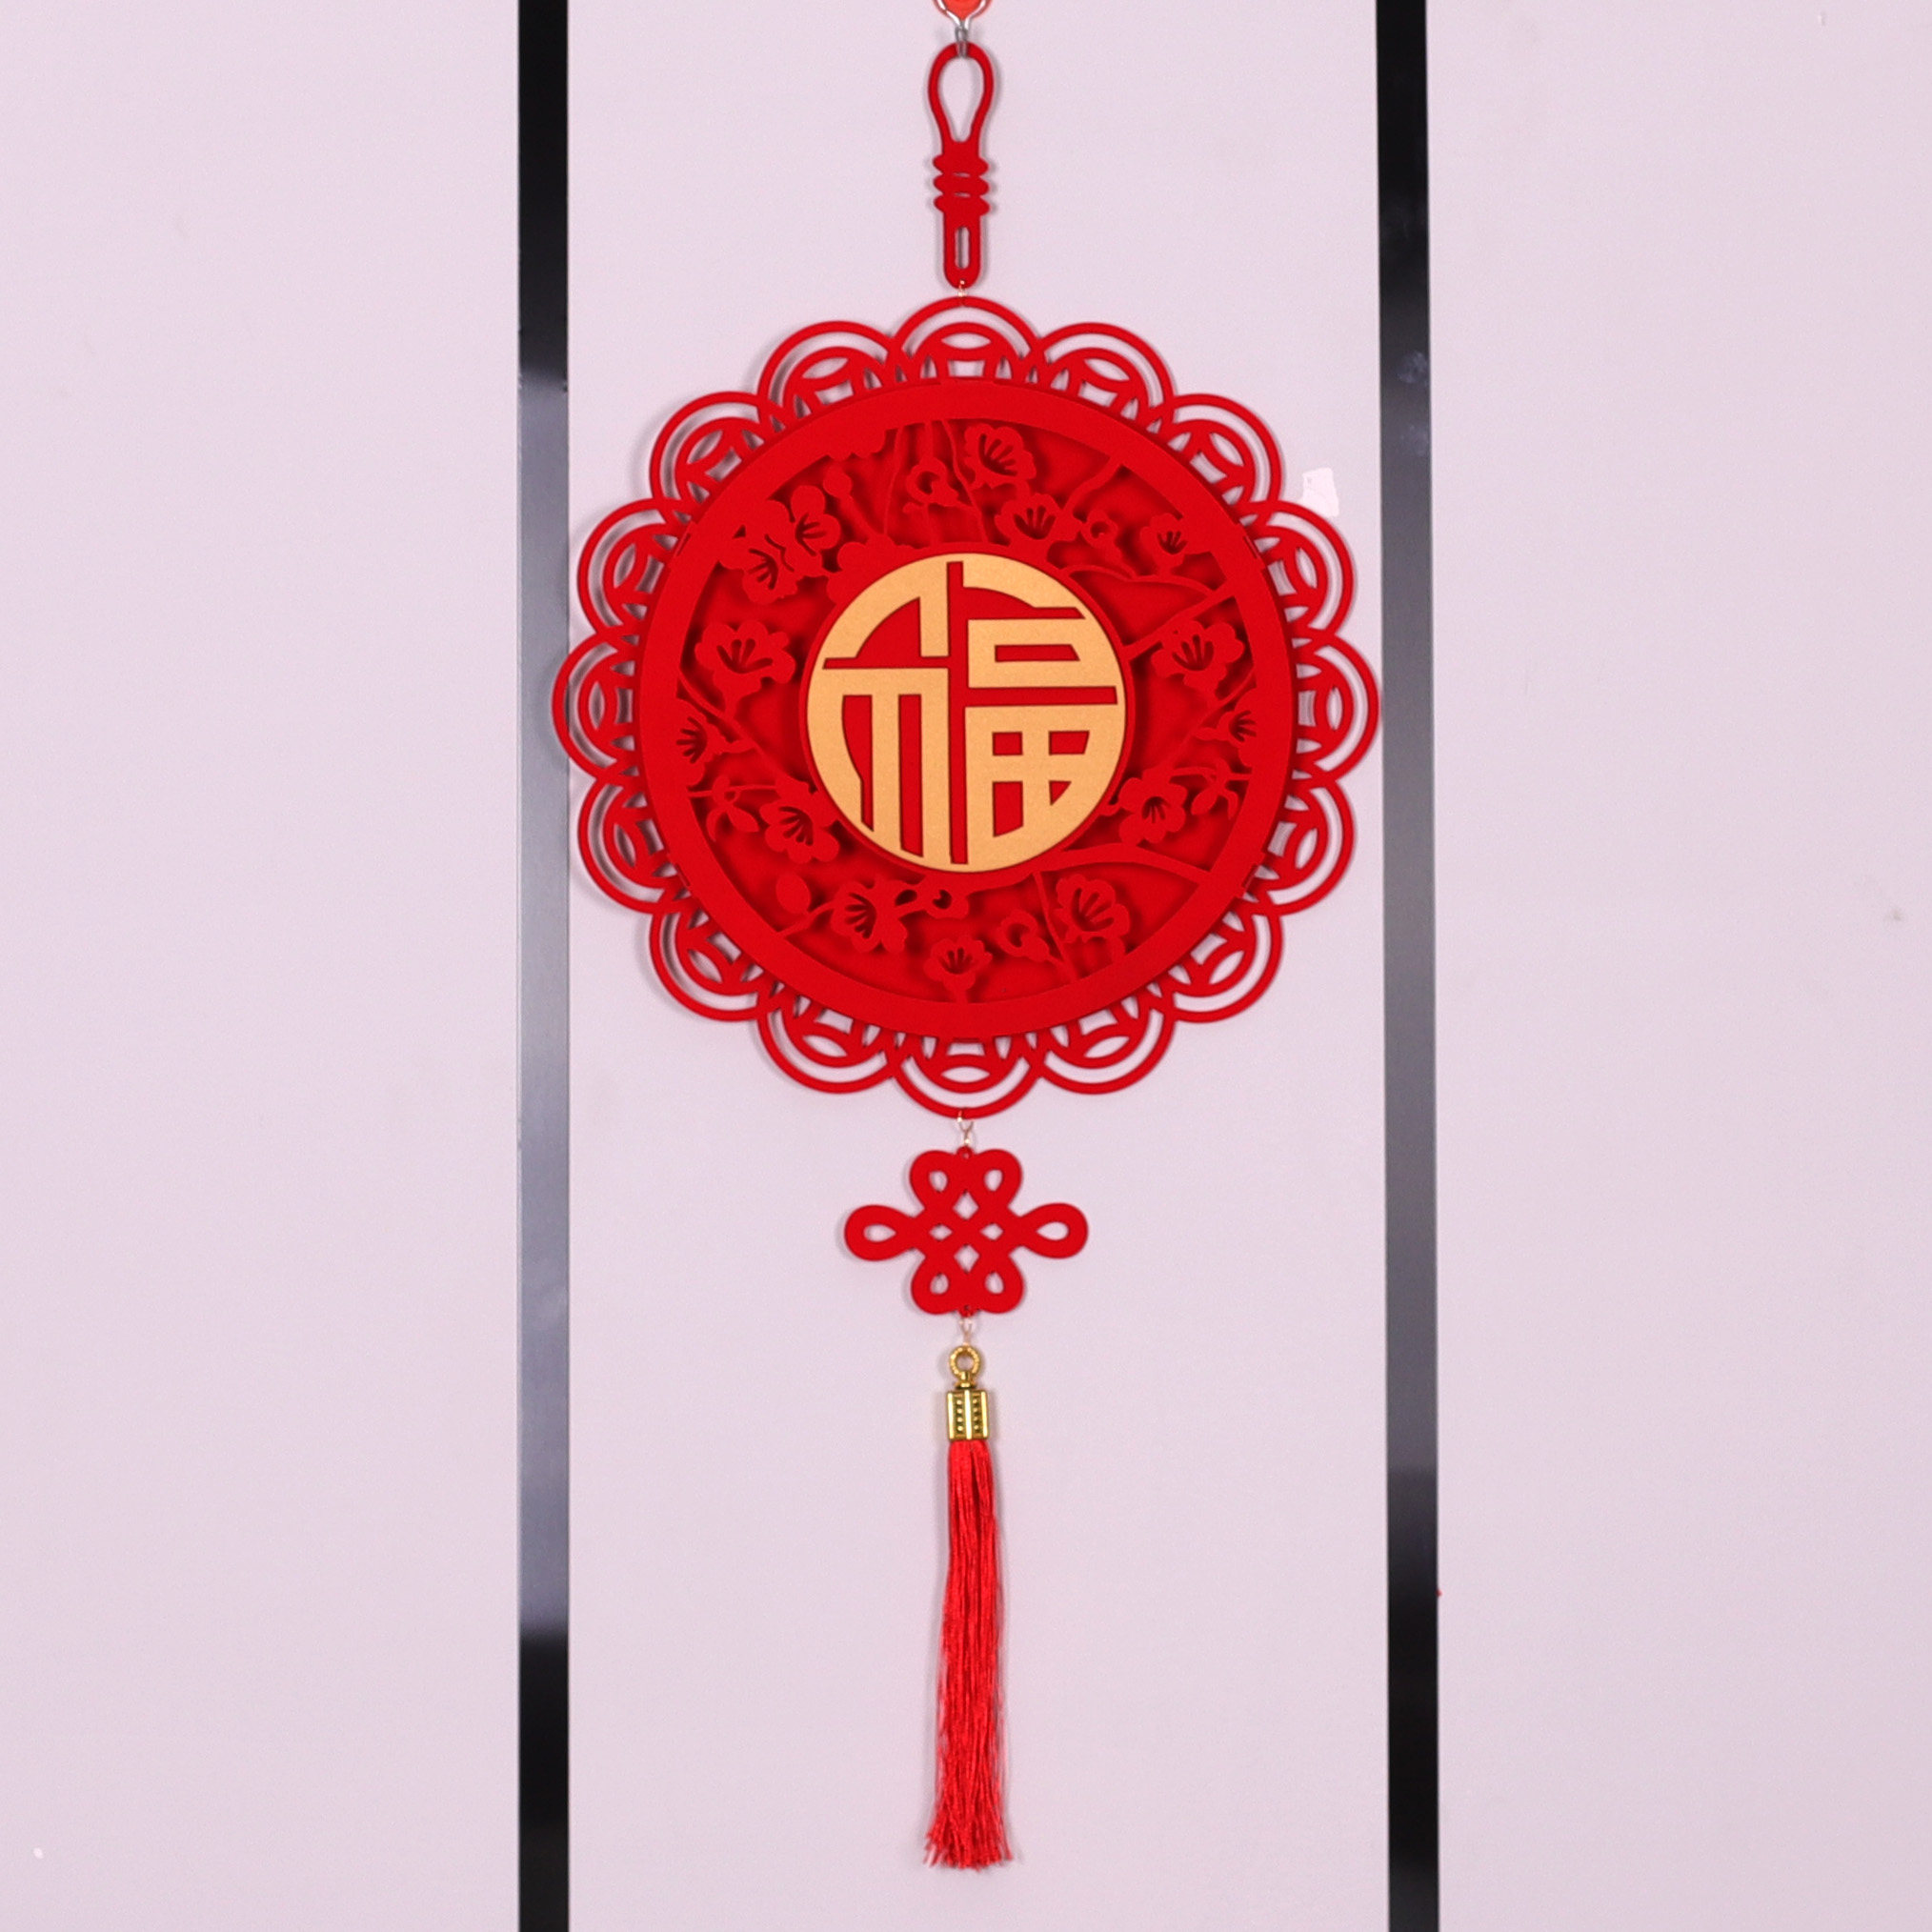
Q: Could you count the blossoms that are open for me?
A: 14